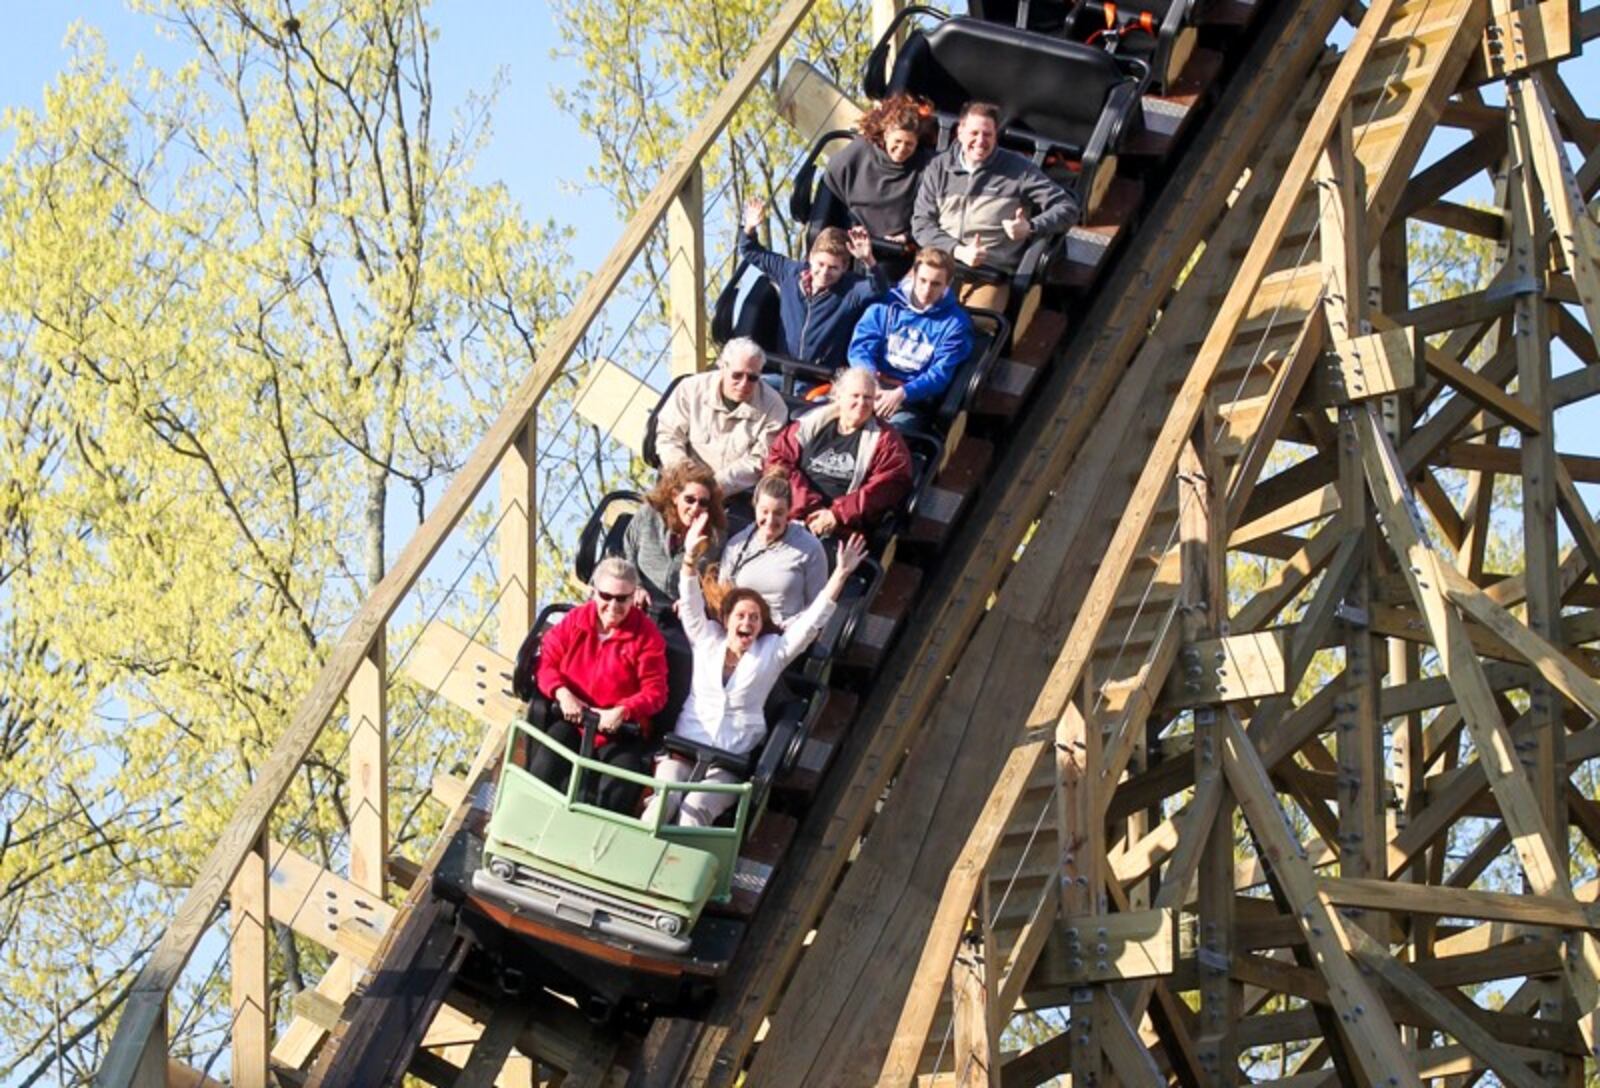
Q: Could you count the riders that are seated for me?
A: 10